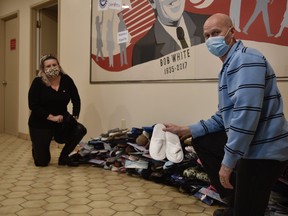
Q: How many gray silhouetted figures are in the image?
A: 6